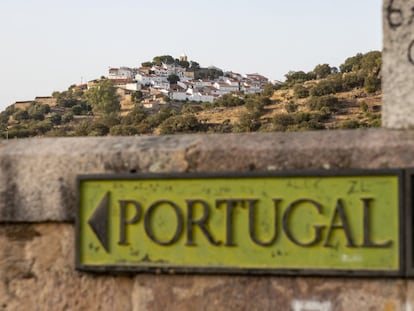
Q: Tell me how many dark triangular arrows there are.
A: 1